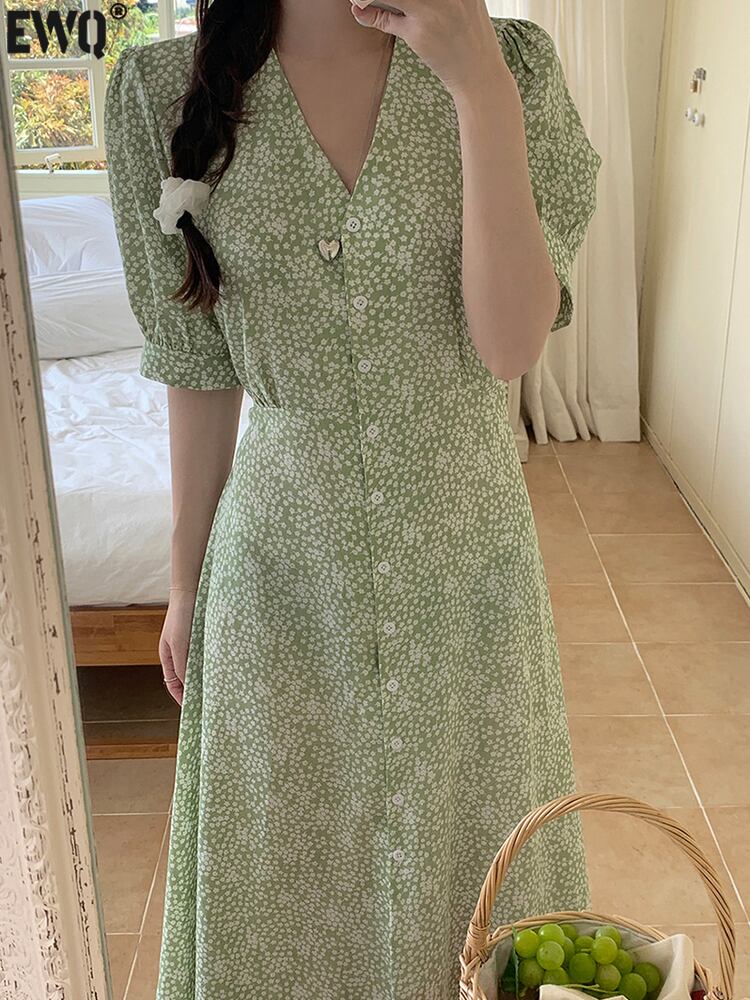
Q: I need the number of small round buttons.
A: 11